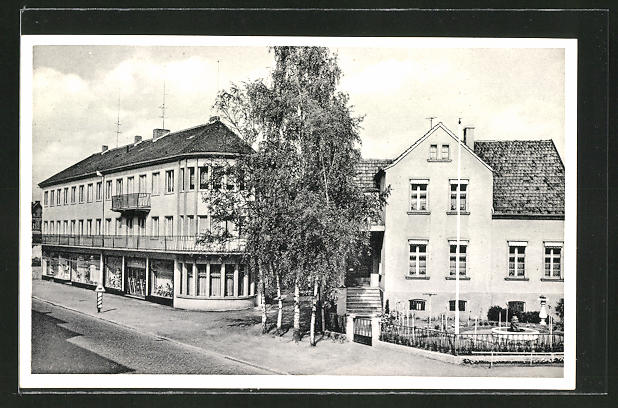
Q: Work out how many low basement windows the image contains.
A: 3